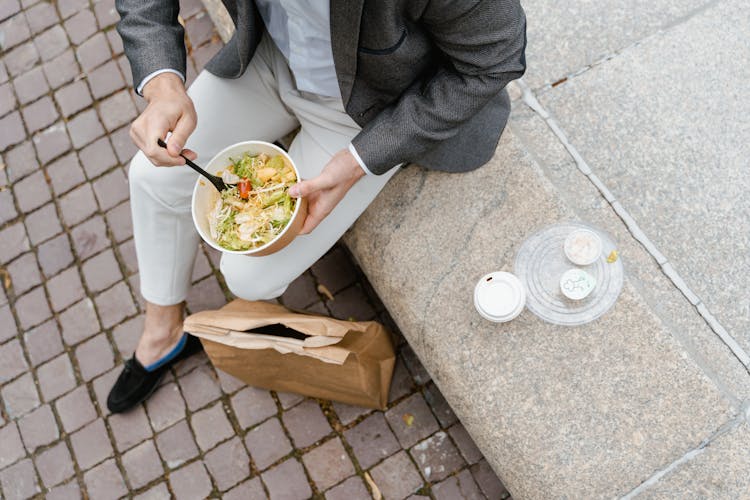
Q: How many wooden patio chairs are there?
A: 0